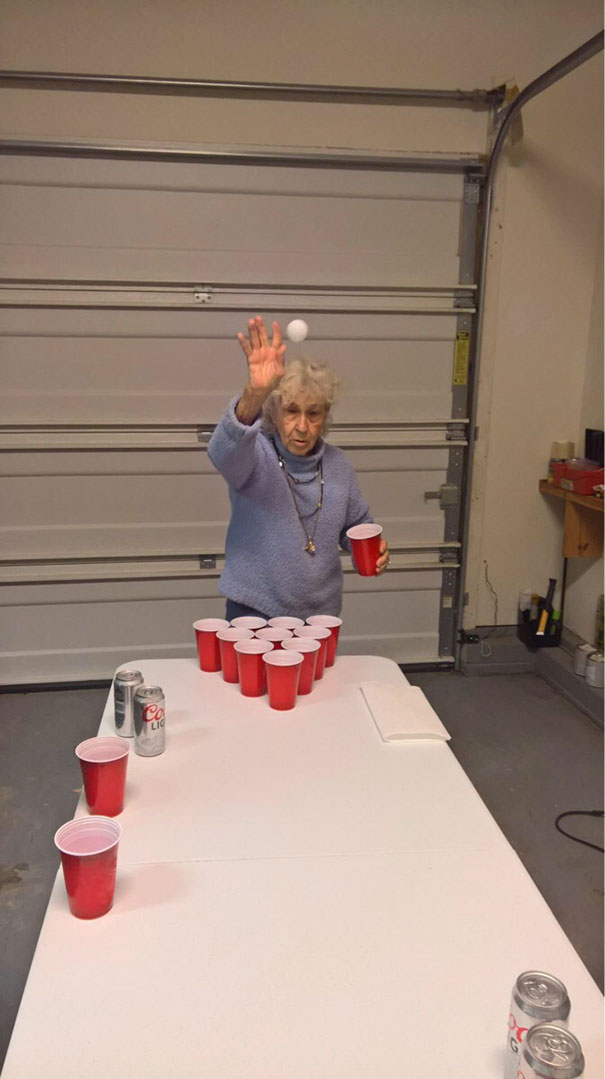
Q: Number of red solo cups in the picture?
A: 13